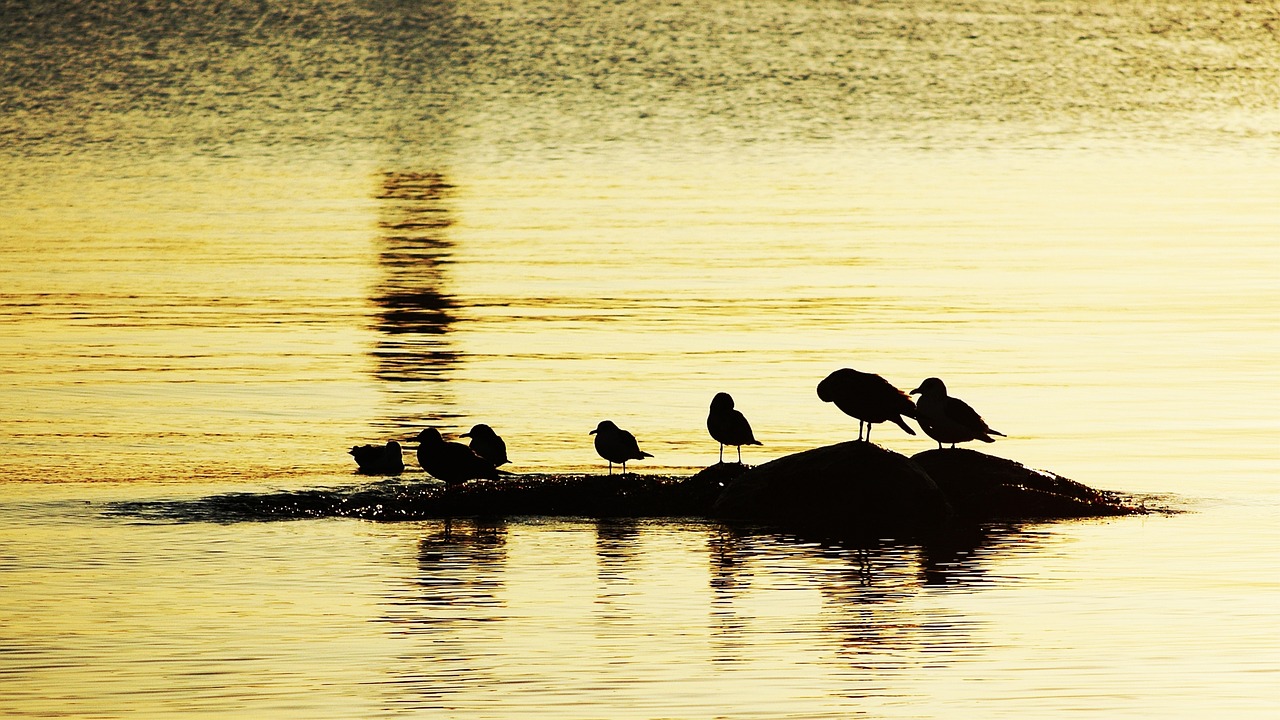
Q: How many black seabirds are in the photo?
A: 7